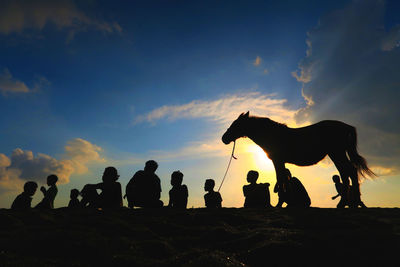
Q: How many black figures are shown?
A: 11